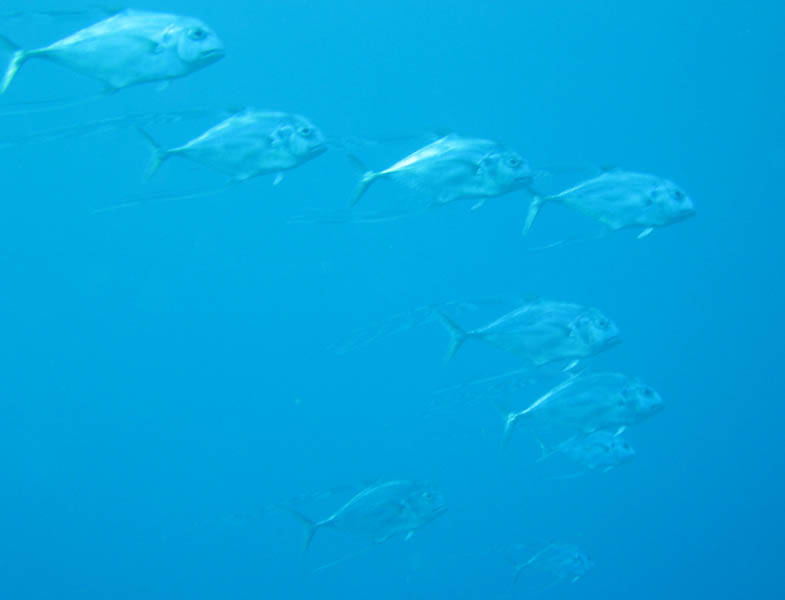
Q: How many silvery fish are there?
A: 9